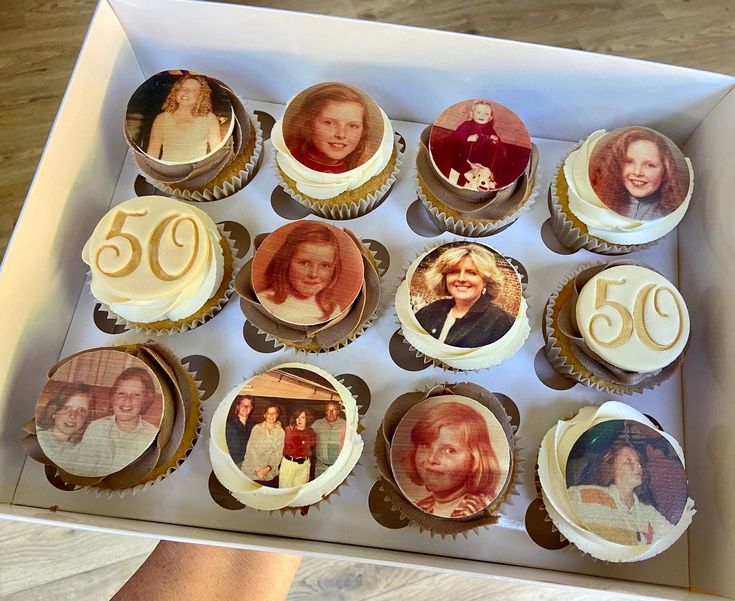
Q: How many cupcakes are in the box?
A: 12